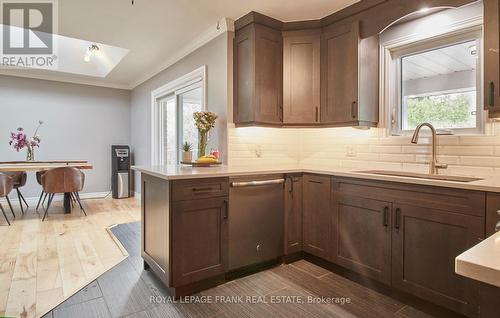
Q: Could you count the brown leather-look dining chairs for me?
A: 4